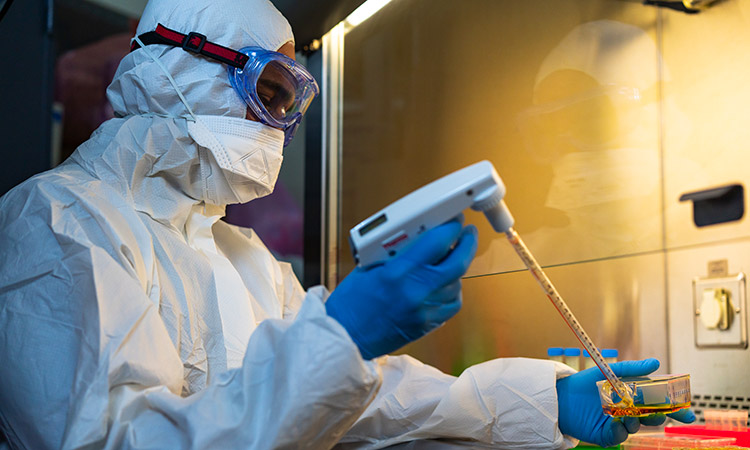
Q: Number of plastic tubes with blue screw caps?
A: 4